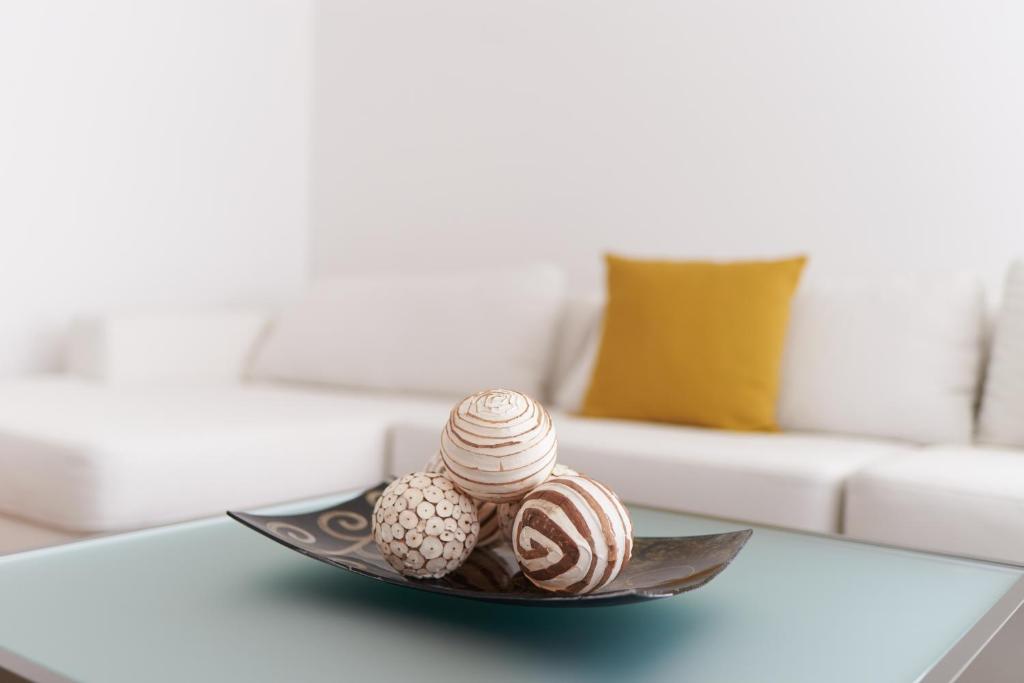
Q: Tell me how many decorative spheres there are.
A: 5